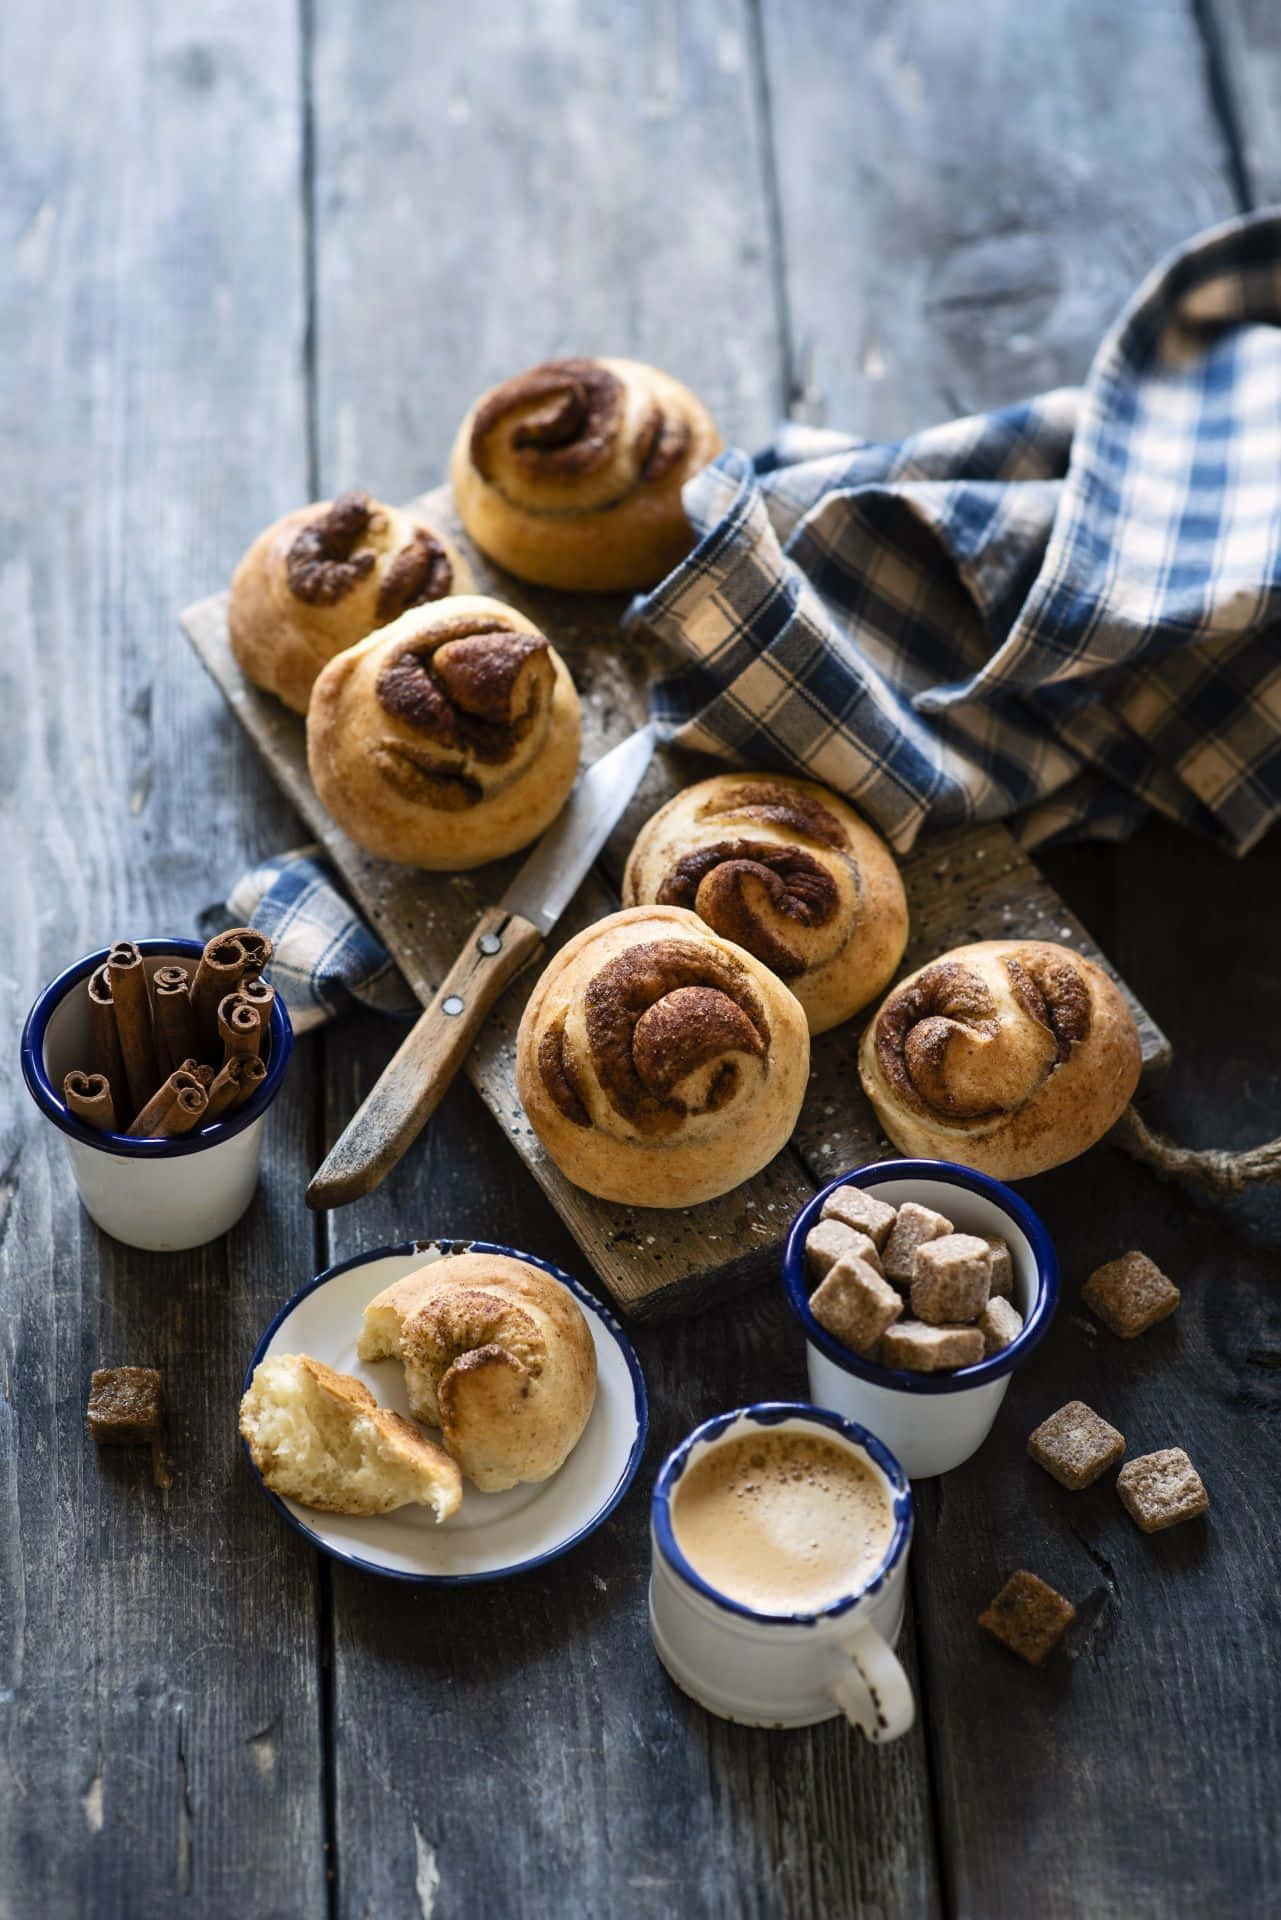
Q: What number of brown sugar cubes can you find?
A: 13